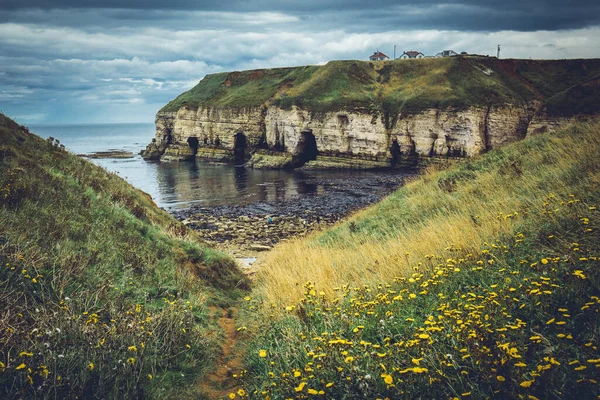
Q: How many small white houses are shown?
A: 3